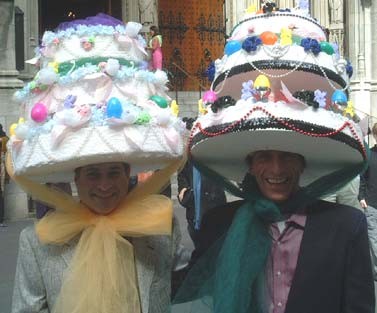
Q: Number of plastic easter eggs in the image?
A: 9